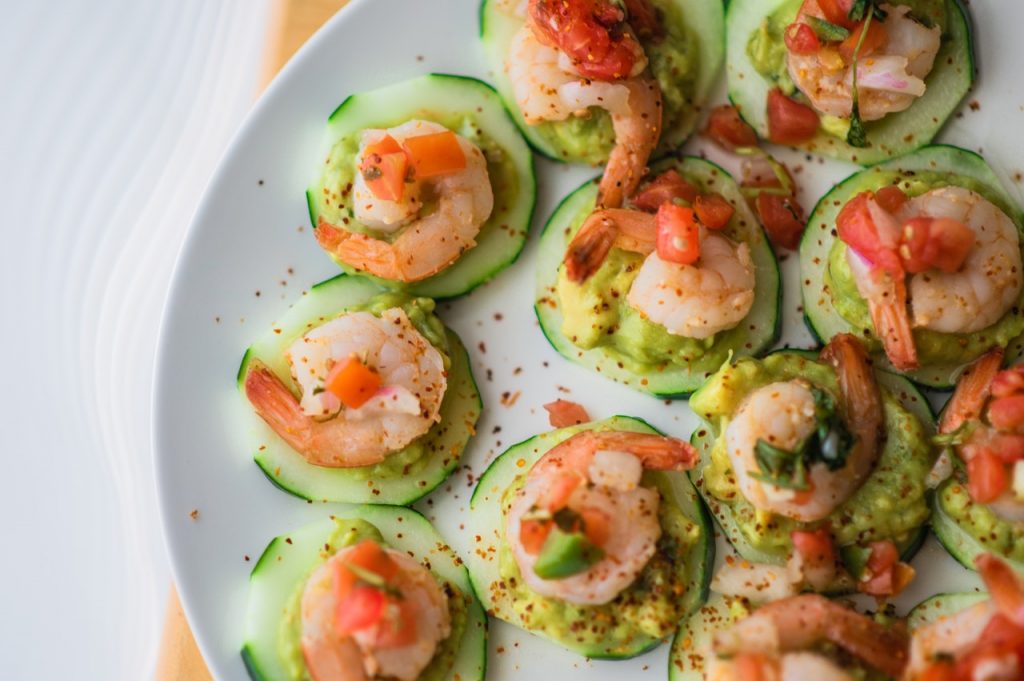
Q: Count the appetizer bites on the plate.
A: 12